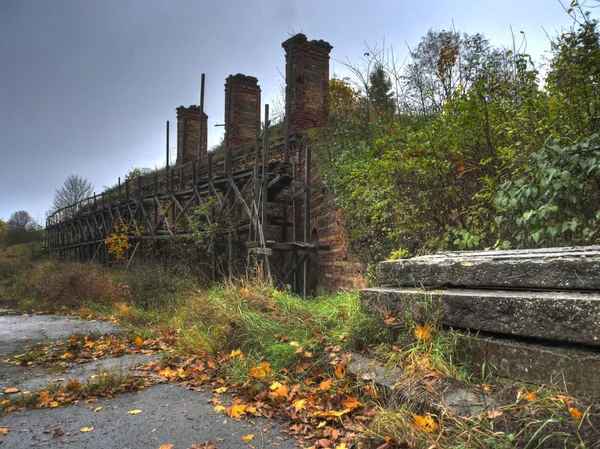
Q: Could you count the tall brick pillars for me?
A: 3